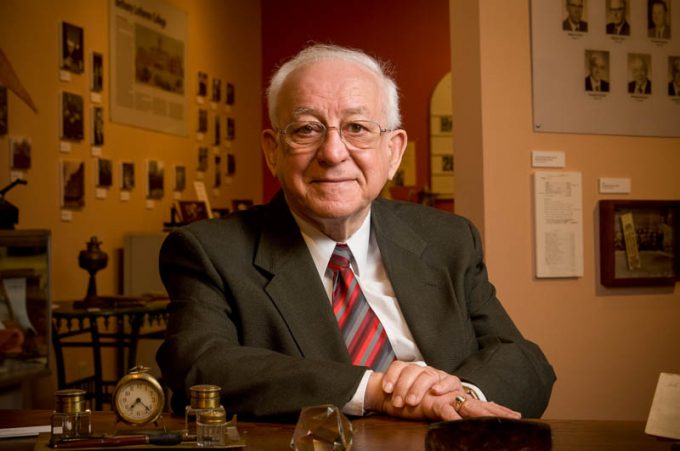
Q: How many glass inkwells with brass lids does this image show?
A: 3